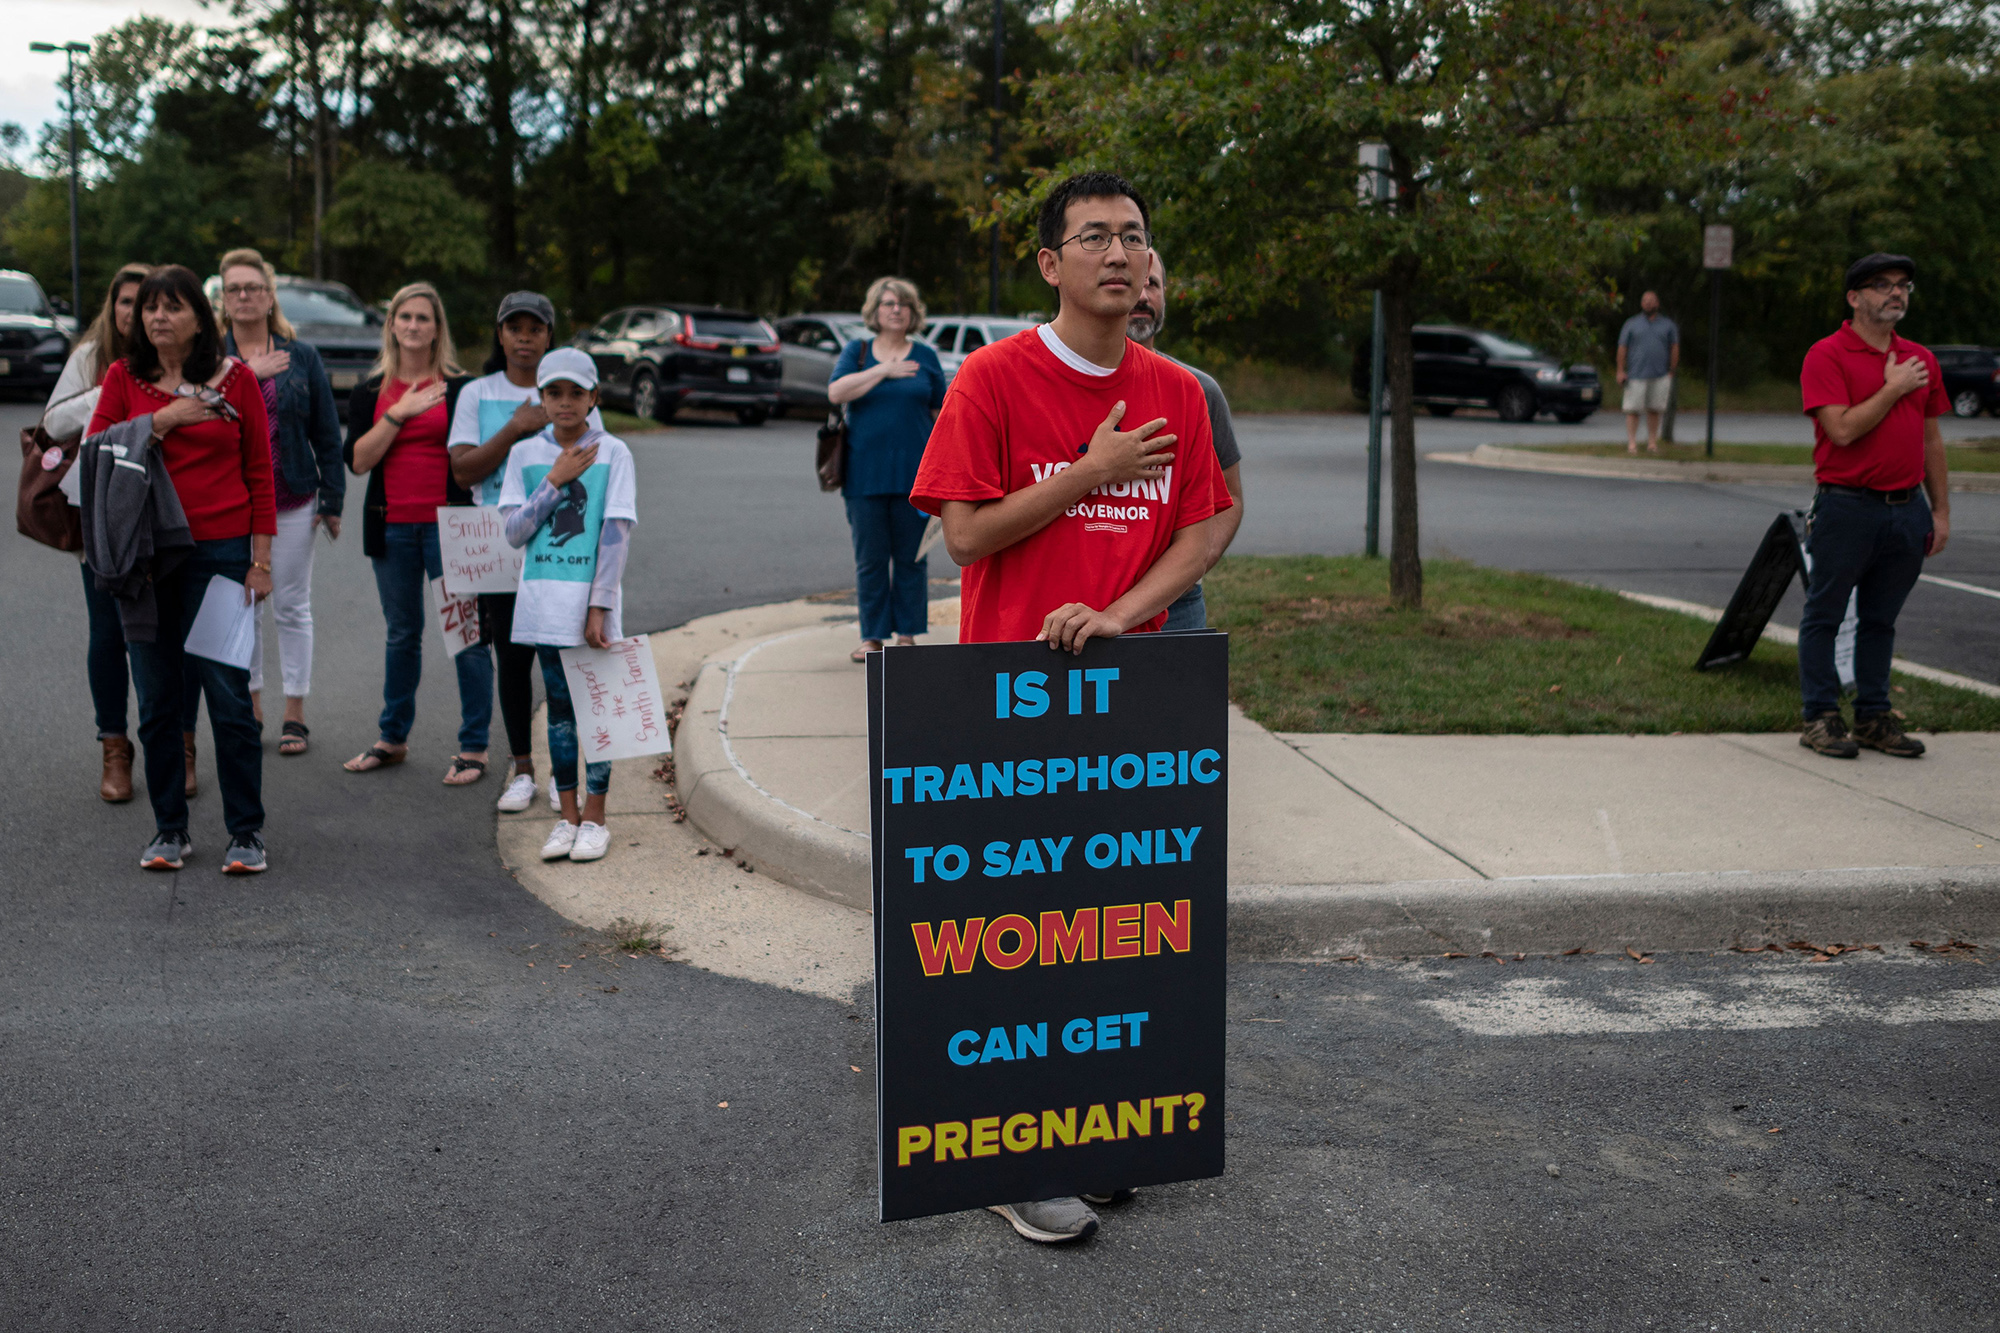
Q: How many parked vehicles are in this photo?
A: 7